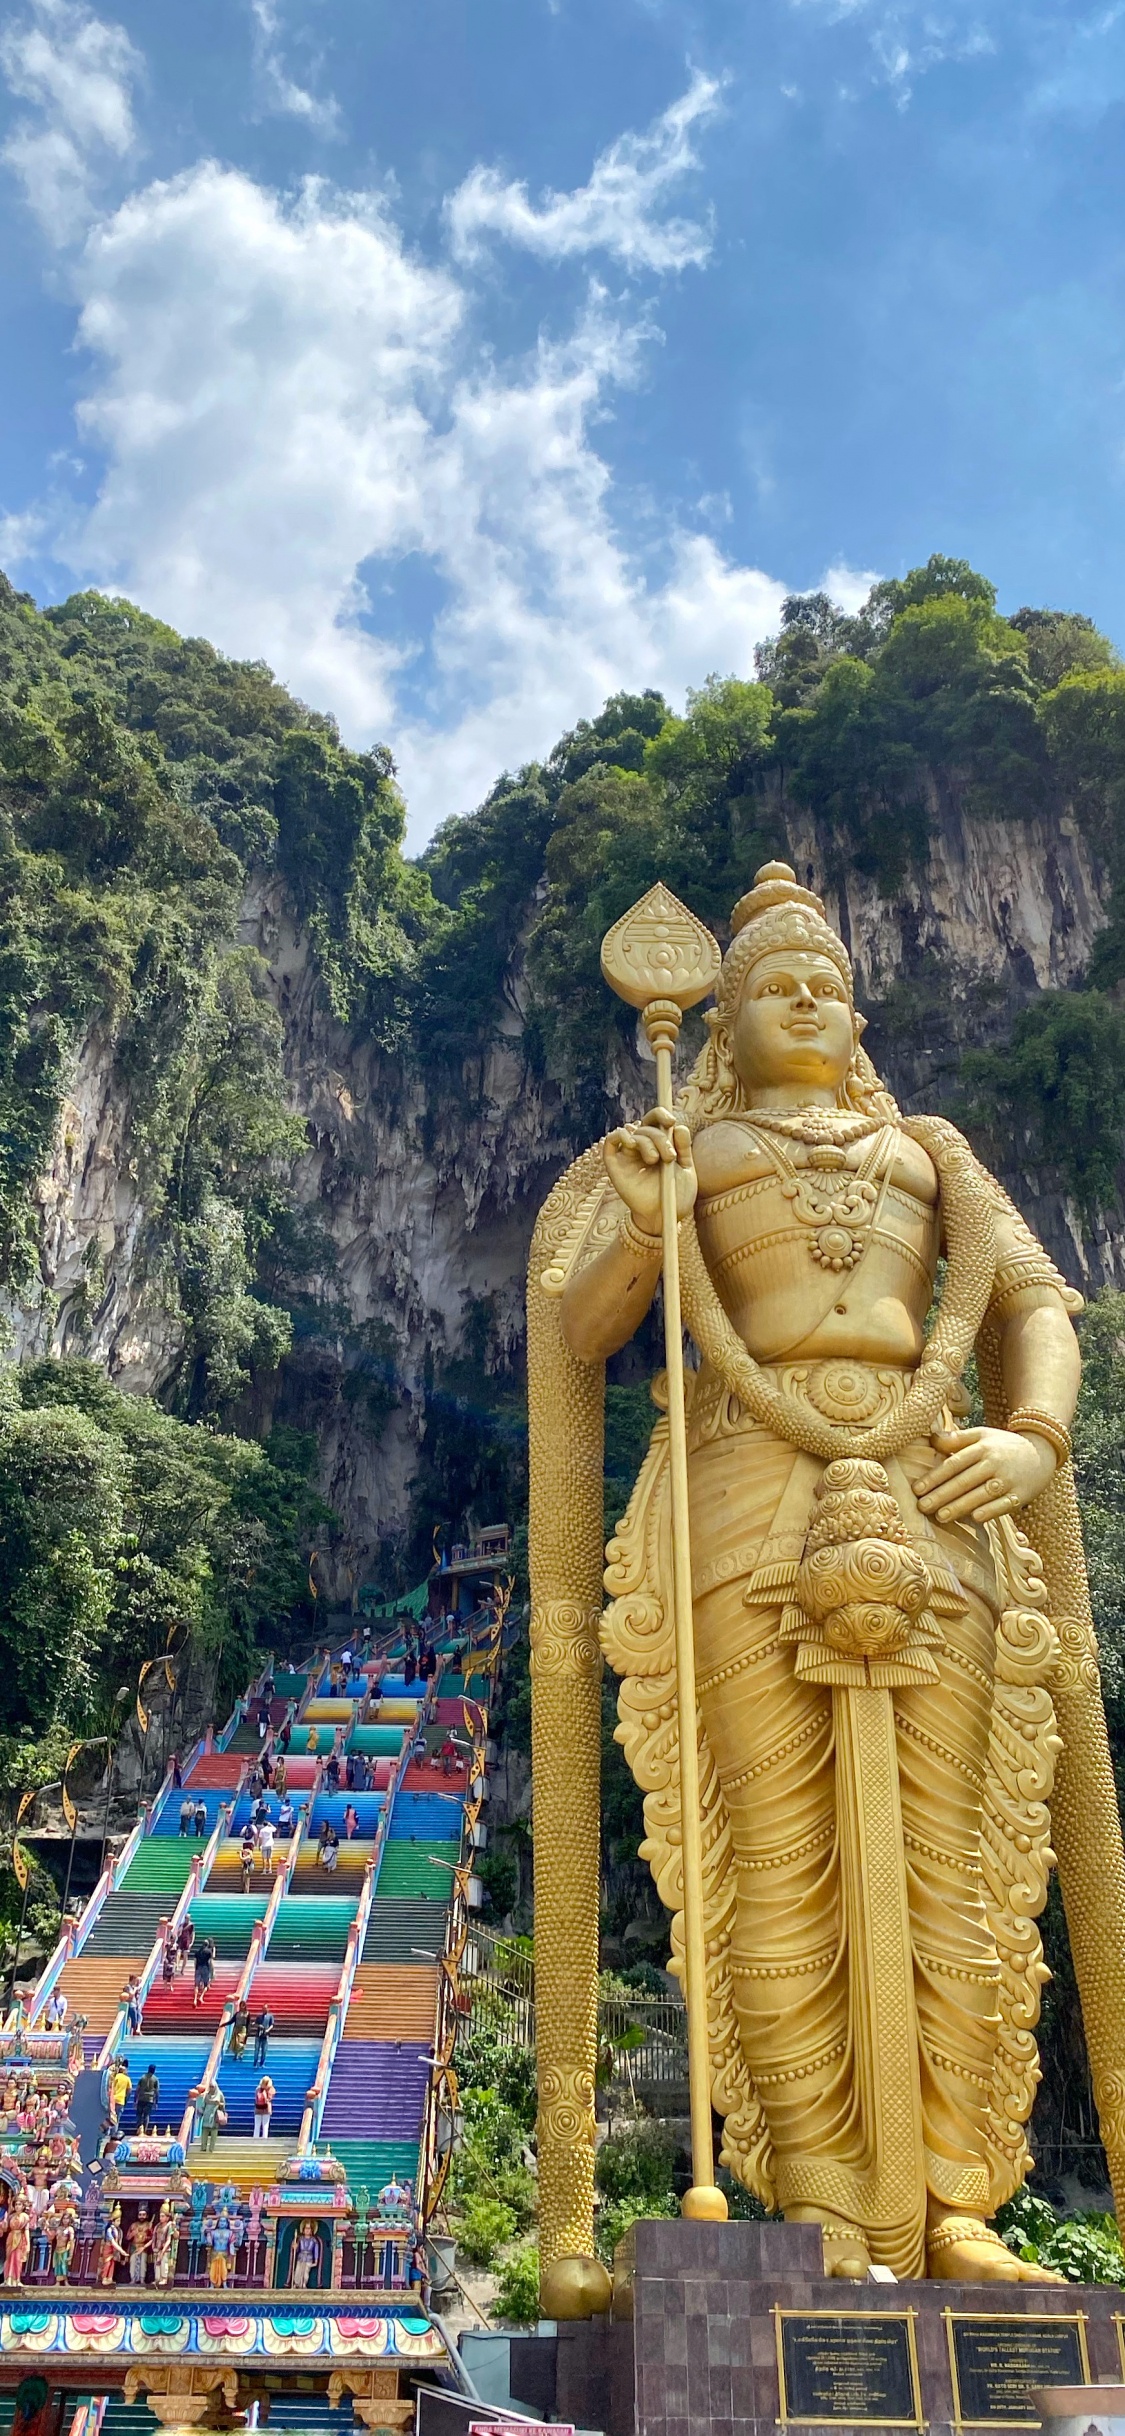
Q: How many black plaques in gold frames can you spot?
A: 2